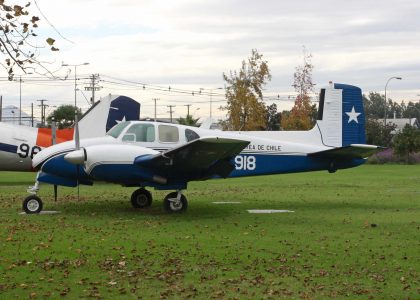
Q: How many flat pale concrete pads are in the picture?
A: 3